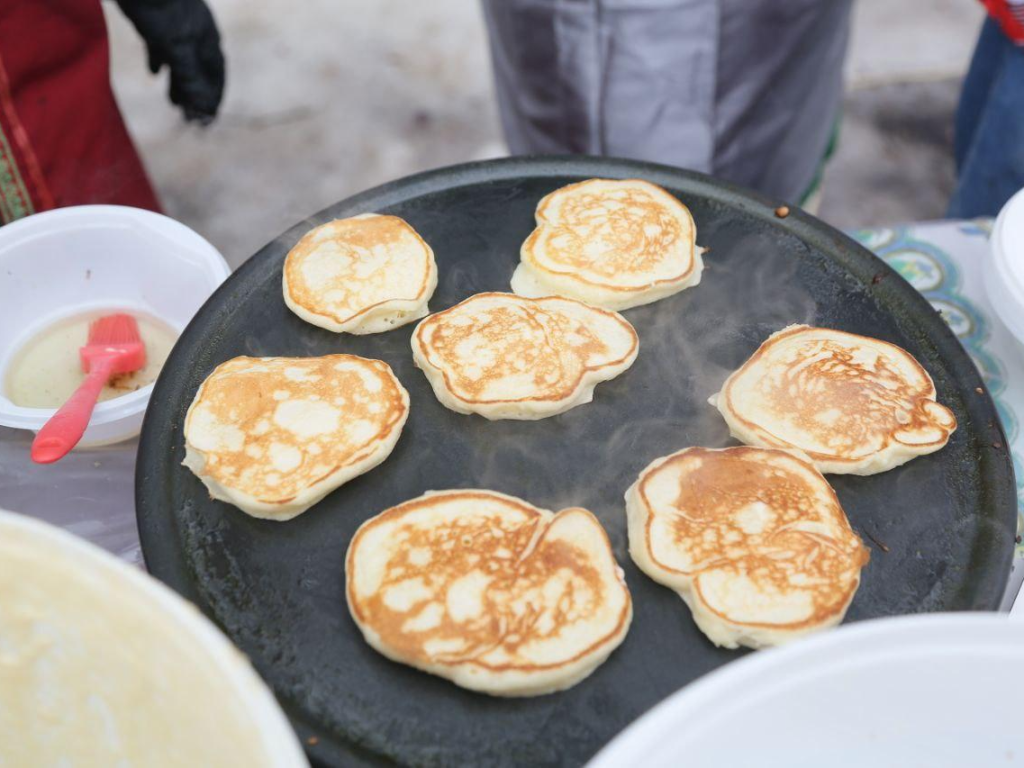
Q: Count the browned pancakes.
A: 7